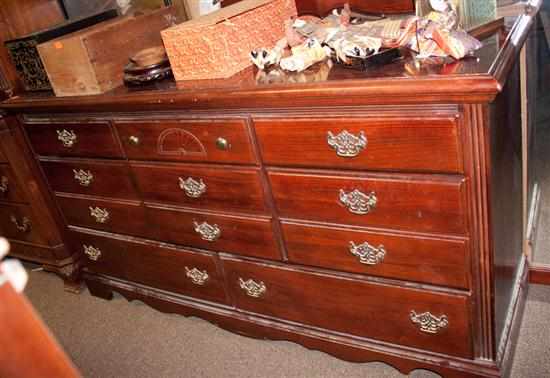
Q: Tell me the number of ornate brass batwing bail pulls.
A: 12